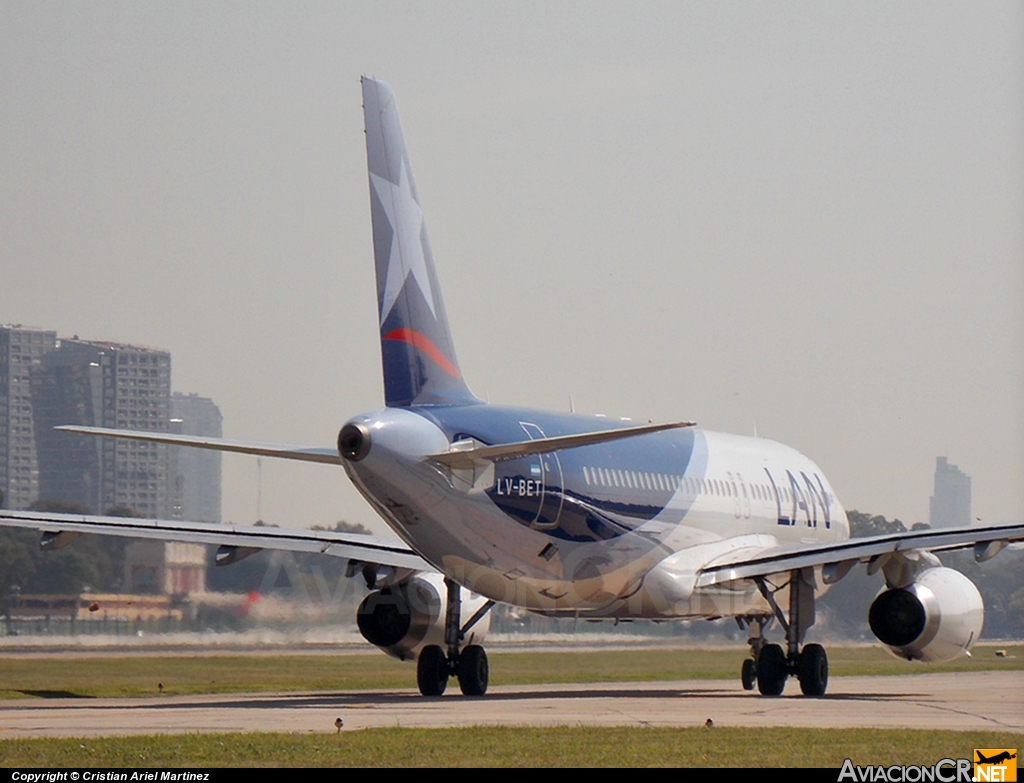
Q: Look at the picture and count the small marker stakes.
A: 3